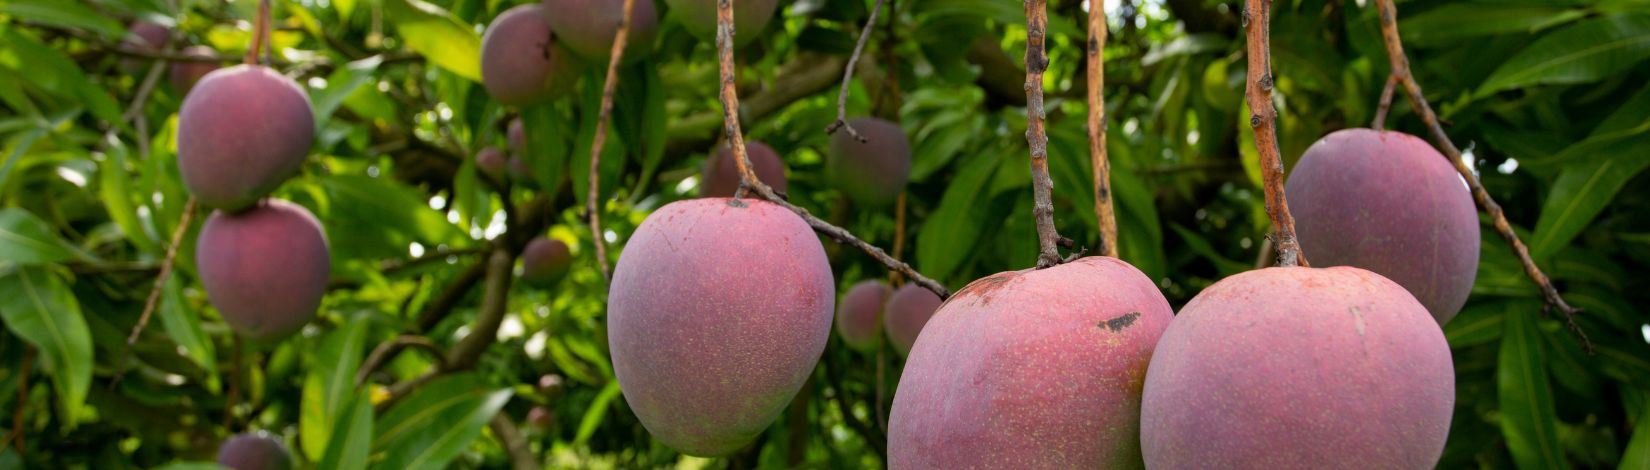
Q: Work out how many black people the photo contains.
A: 0